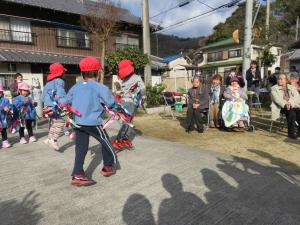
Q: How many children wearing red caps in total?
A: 3